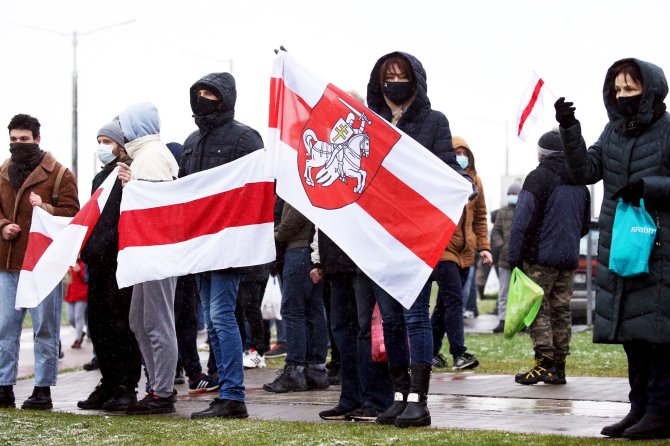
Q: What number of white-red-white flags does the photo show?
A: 4